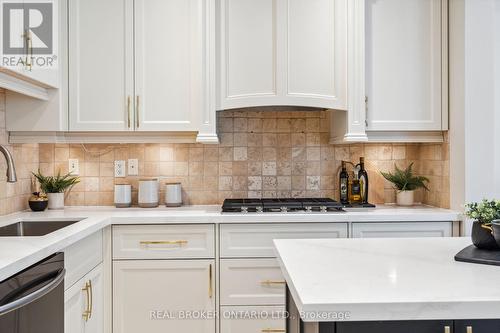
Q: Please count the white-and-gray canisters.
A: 3